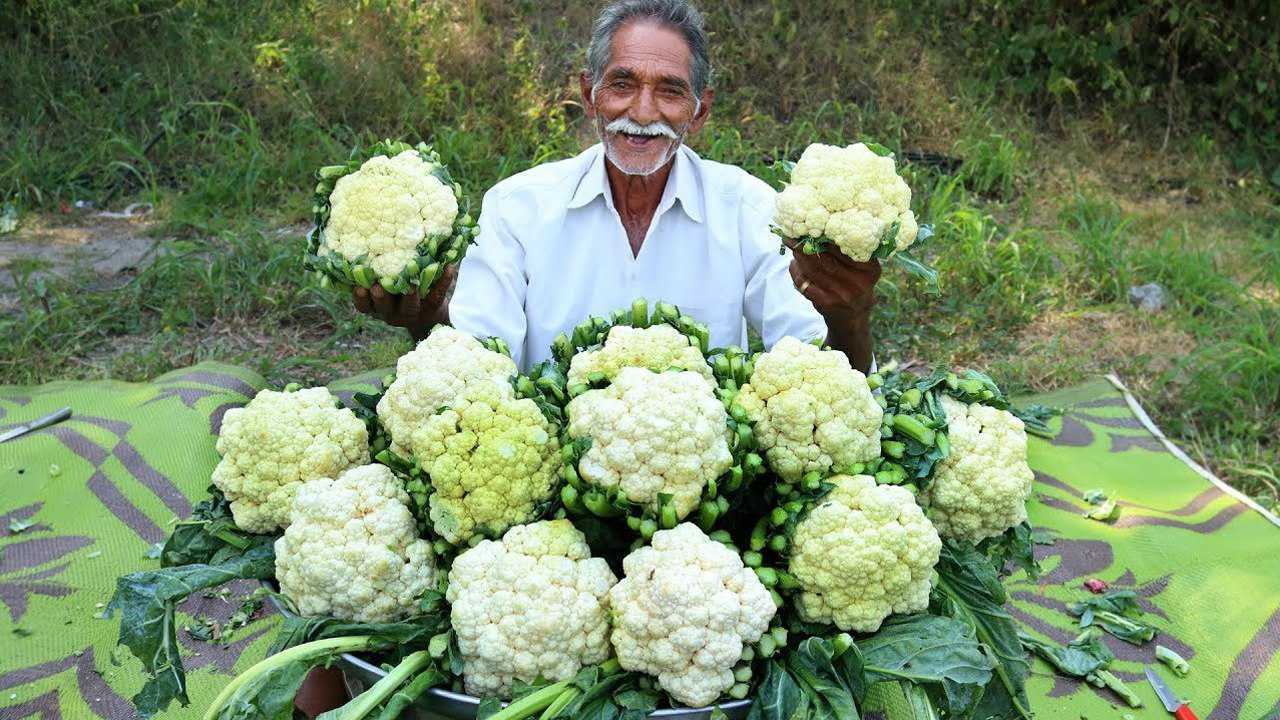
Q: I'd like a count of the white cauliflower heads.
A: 13